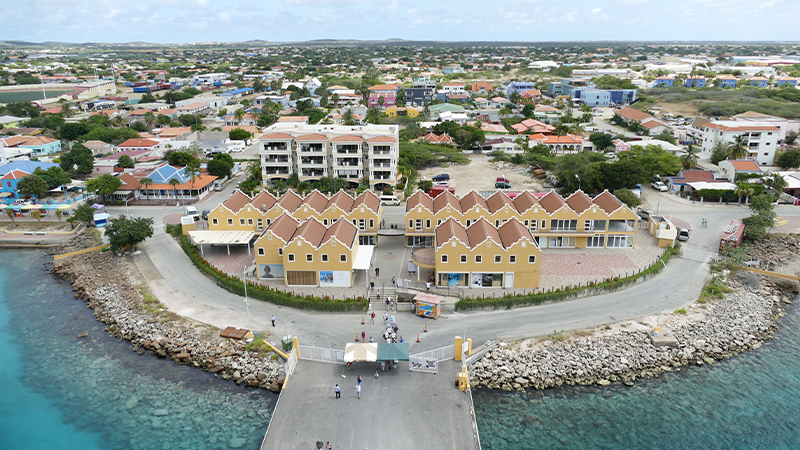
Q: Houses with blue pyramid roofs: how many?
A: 1